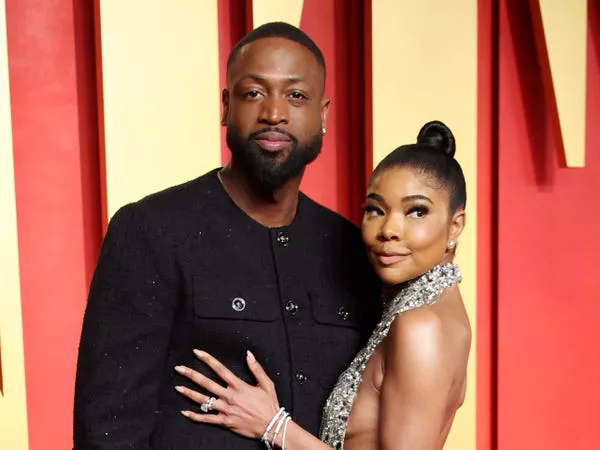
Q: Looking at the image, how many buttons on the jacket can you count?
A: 5